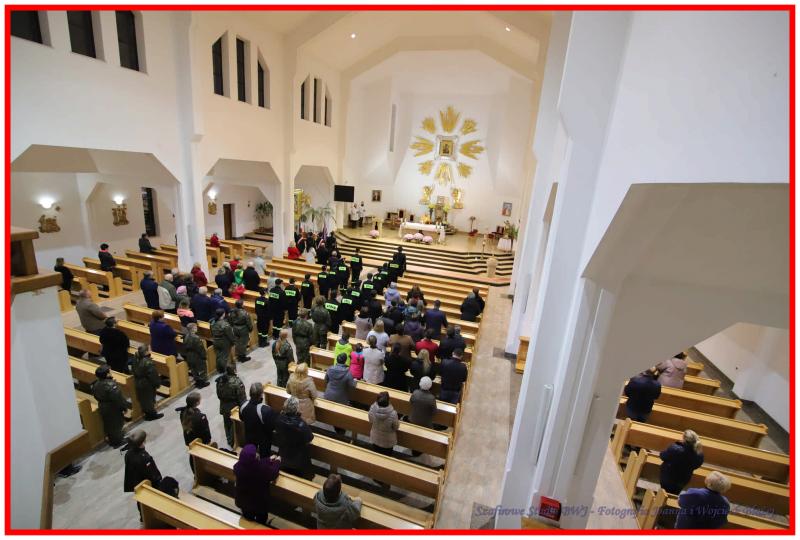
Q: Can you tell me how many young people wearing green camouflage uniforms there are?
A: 9